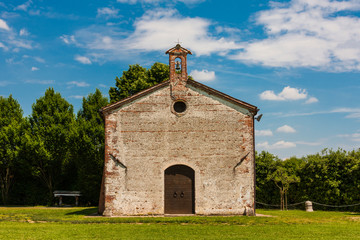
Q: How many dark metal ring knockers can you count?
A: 2